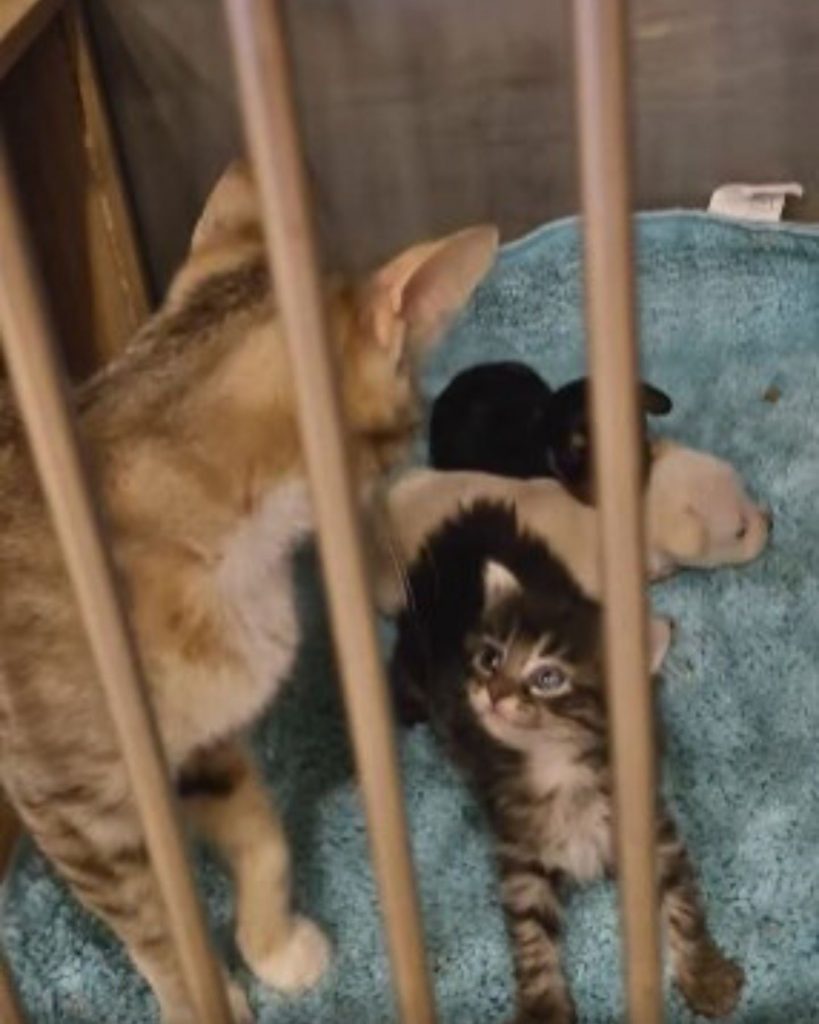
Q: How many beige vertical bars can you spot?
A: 3